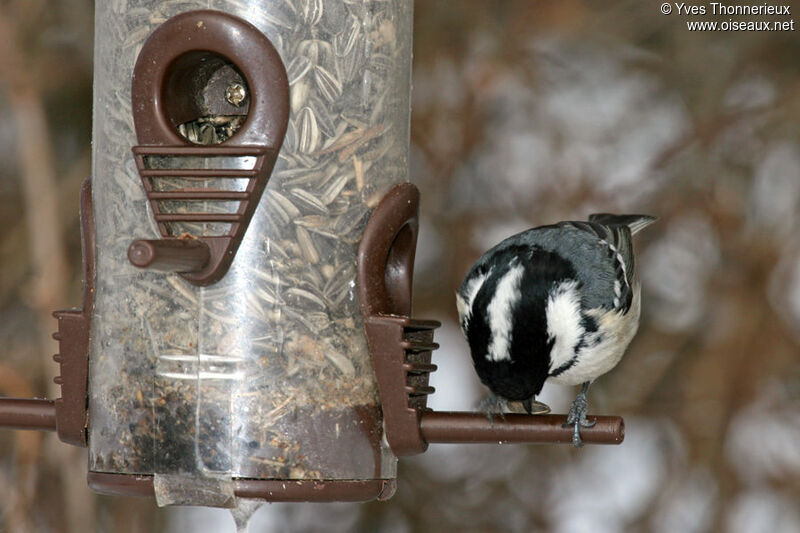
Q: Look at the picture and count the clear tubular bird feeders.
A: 1